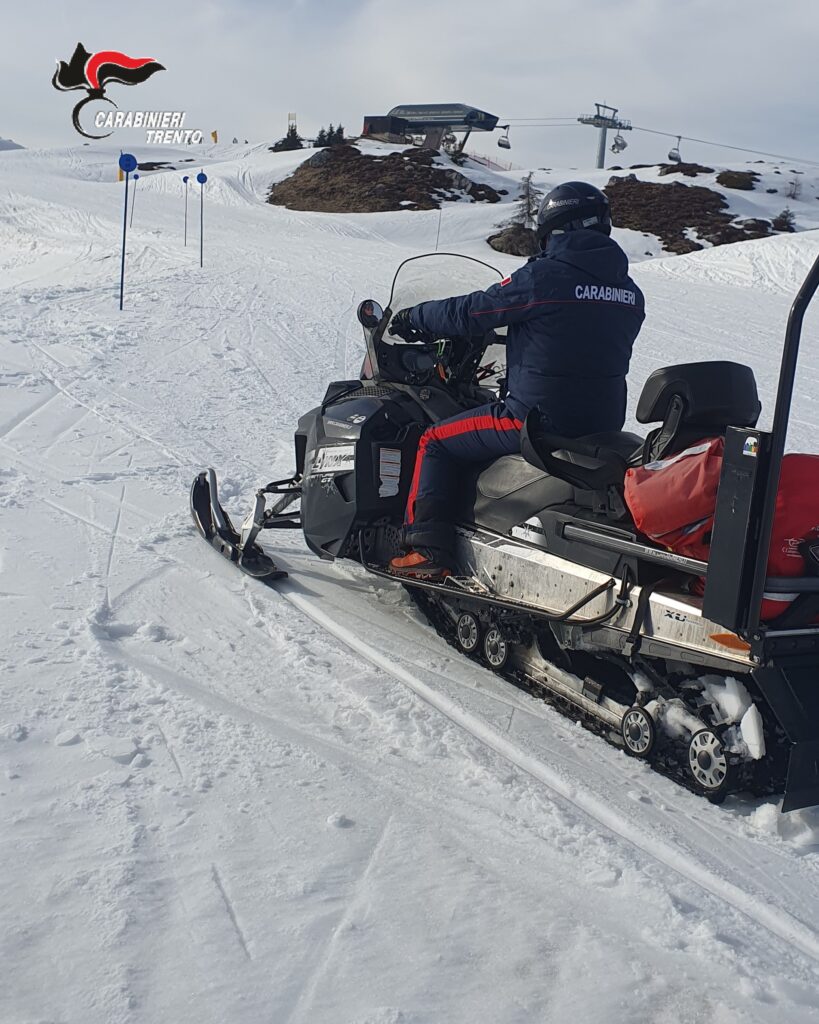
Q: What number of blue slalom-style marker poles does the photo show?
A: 4